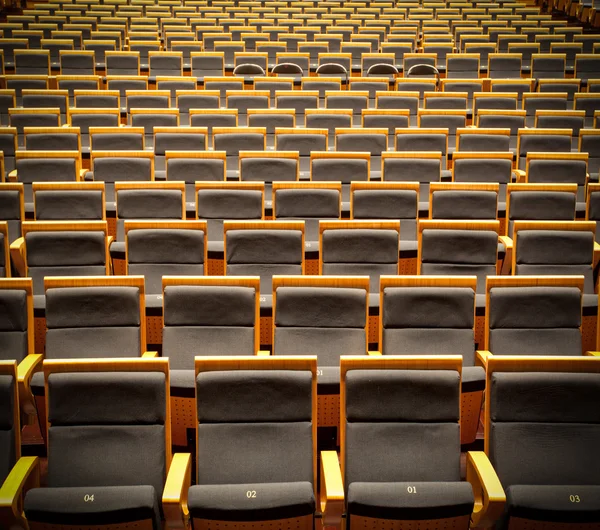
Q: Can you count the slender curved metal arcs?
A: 5